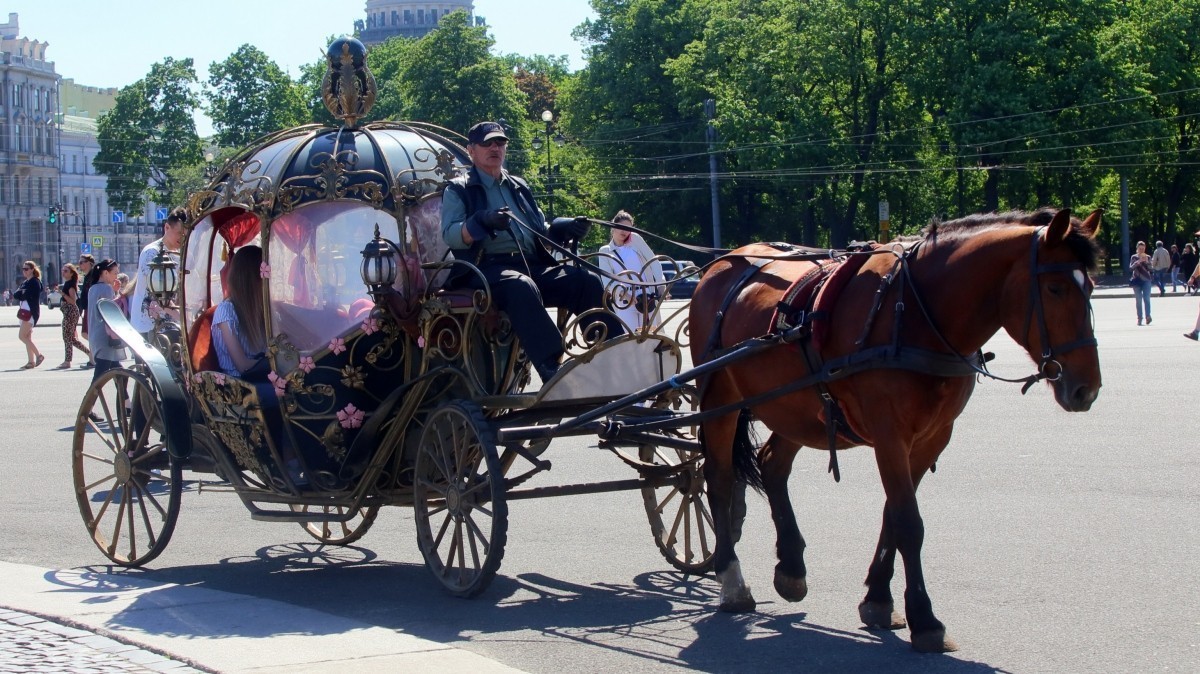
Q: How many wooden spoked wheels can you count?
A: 4